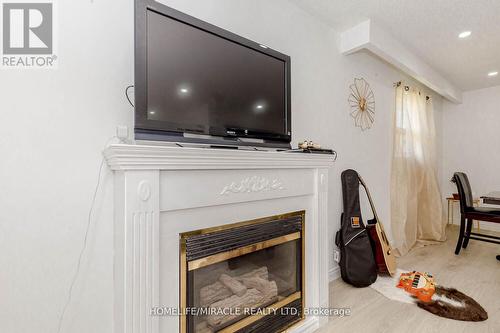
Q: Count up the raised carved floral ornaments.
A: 1